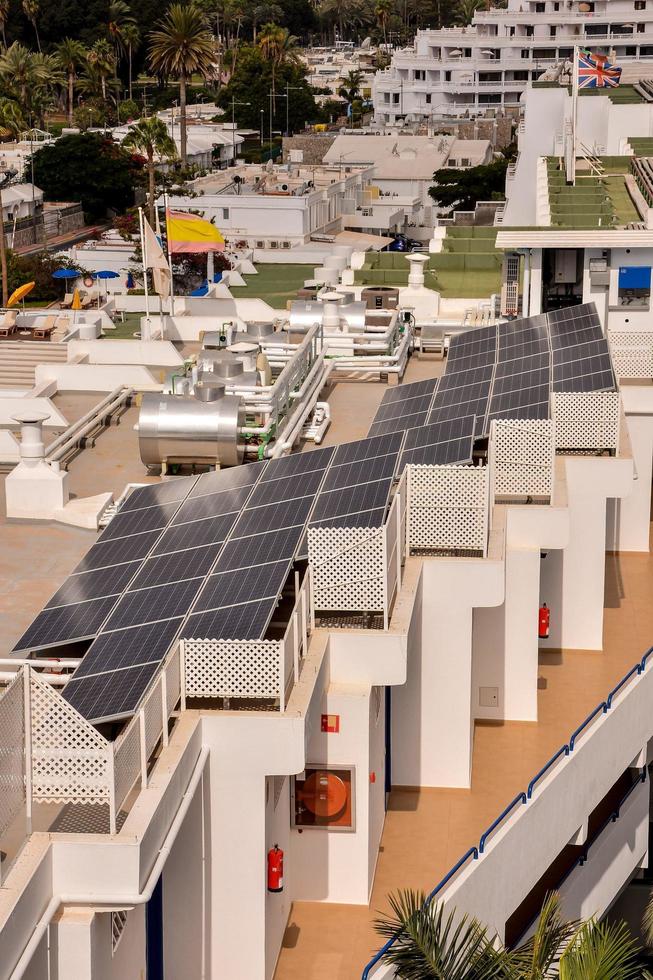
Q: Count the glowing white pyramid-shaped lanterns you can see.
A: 0